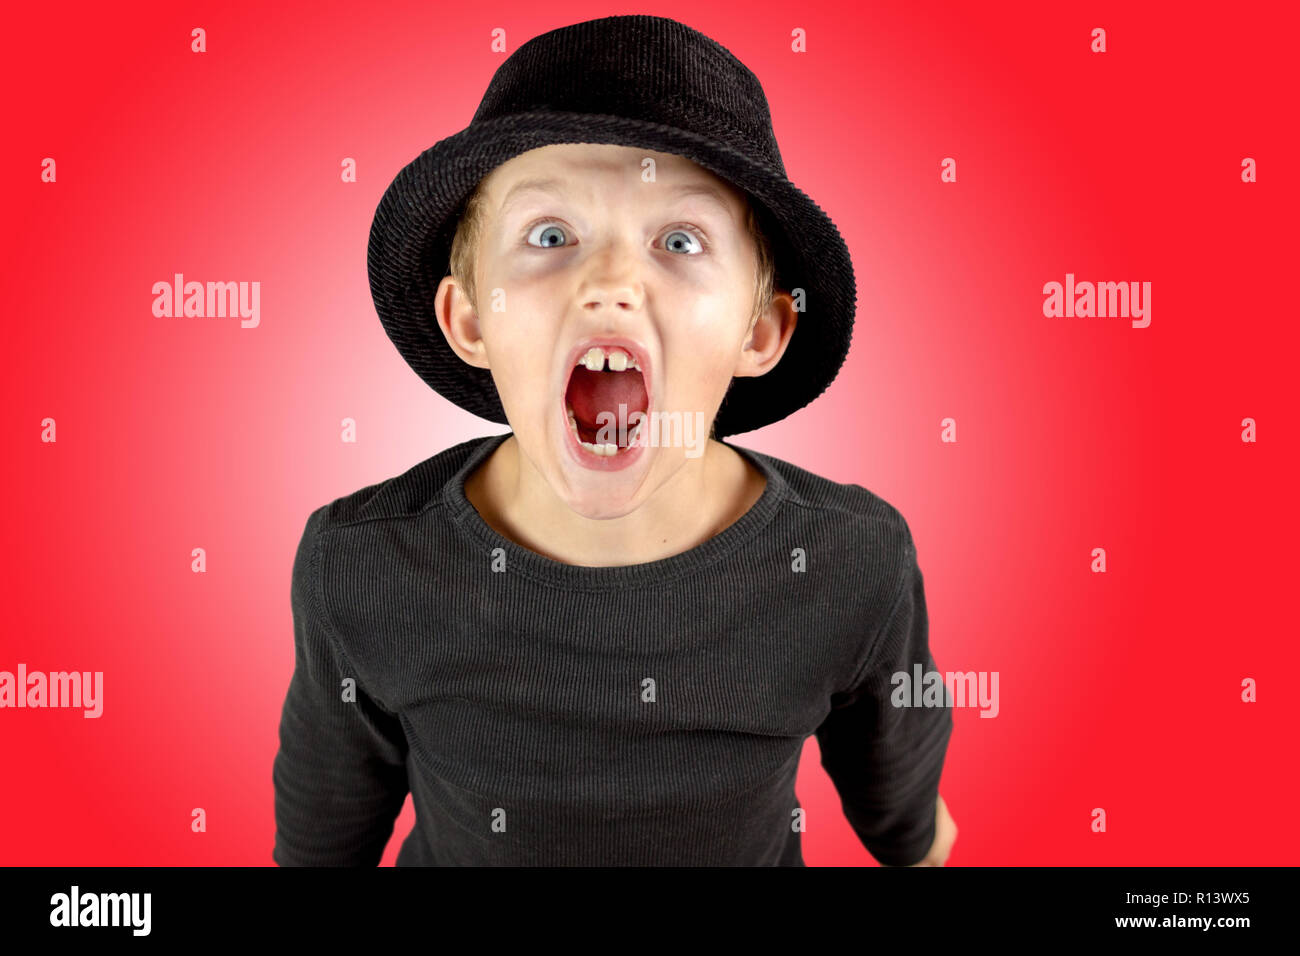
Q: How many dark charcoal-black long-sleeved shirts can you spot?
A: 1